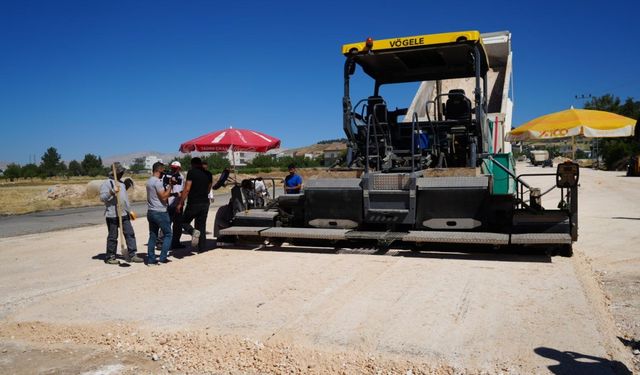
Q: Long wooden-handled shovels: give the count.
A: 1